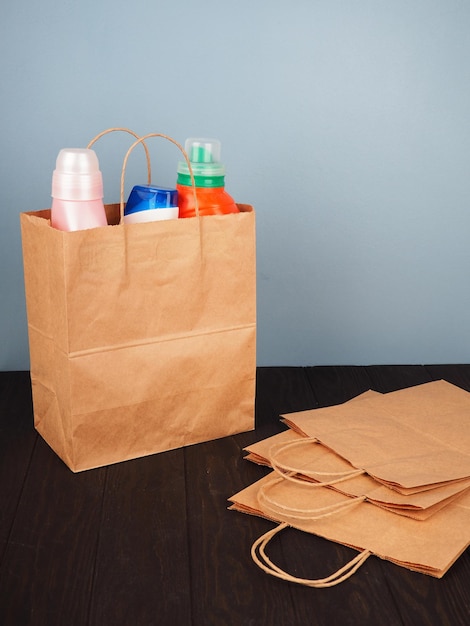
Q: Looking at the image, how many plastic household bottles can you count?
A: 3